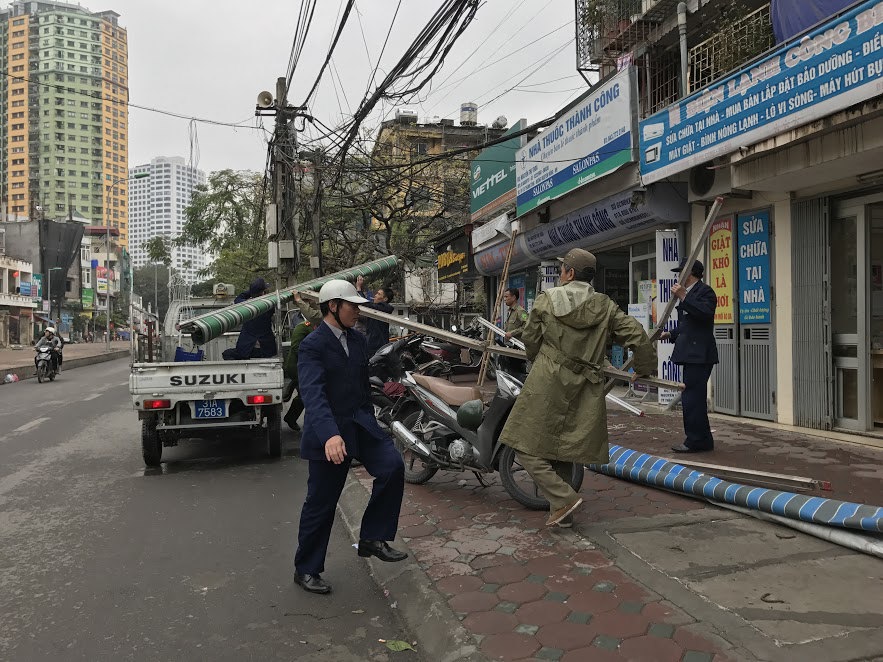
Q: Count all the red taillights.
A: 2